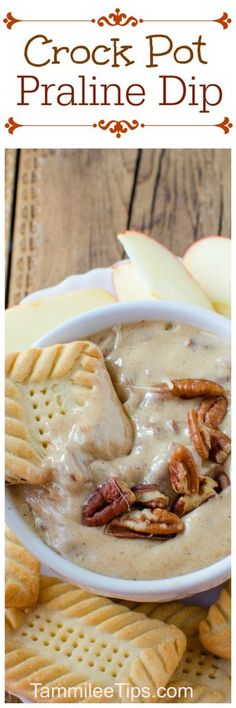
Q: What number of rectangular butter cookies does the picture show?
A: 5